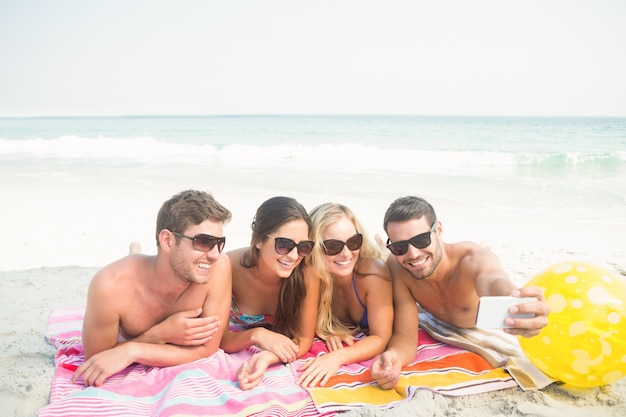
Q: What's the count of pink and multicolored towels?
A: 2